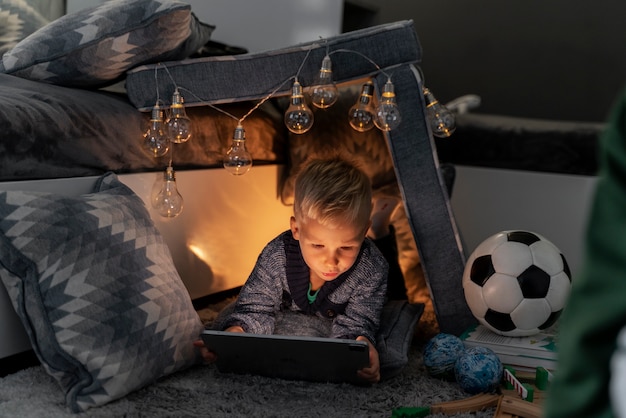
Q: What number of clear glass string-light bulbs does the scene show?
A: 9